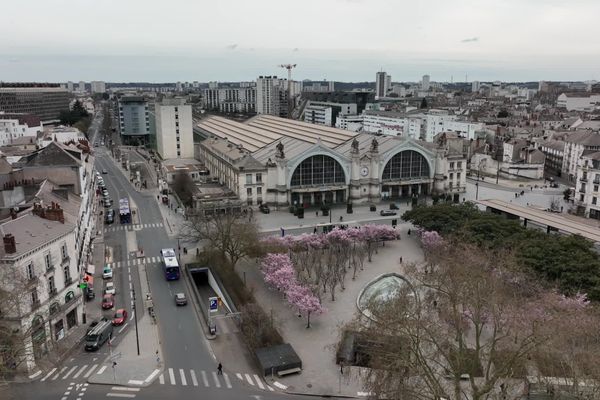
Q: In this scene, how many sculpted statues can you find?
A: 4